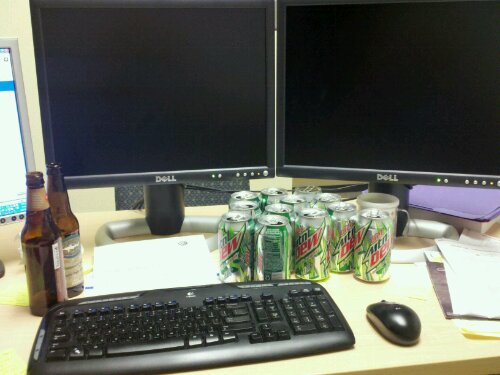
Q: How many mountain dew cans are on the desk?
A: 12